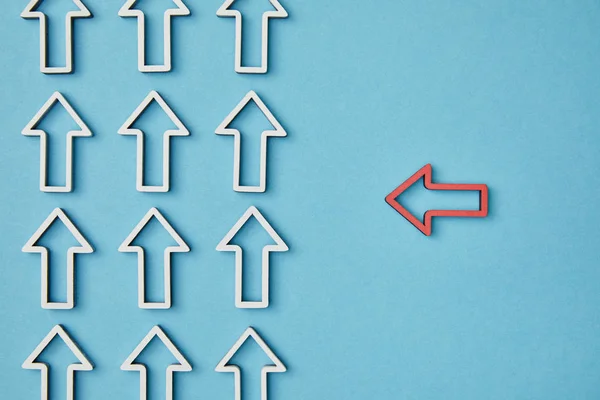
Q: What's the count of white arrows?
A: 12